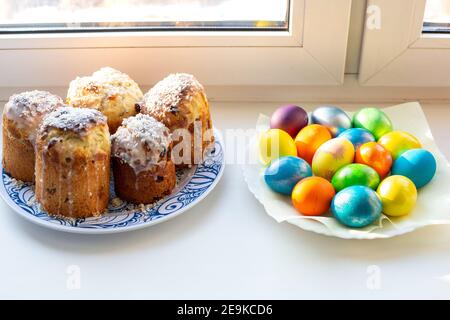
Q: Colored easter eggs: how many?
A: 15